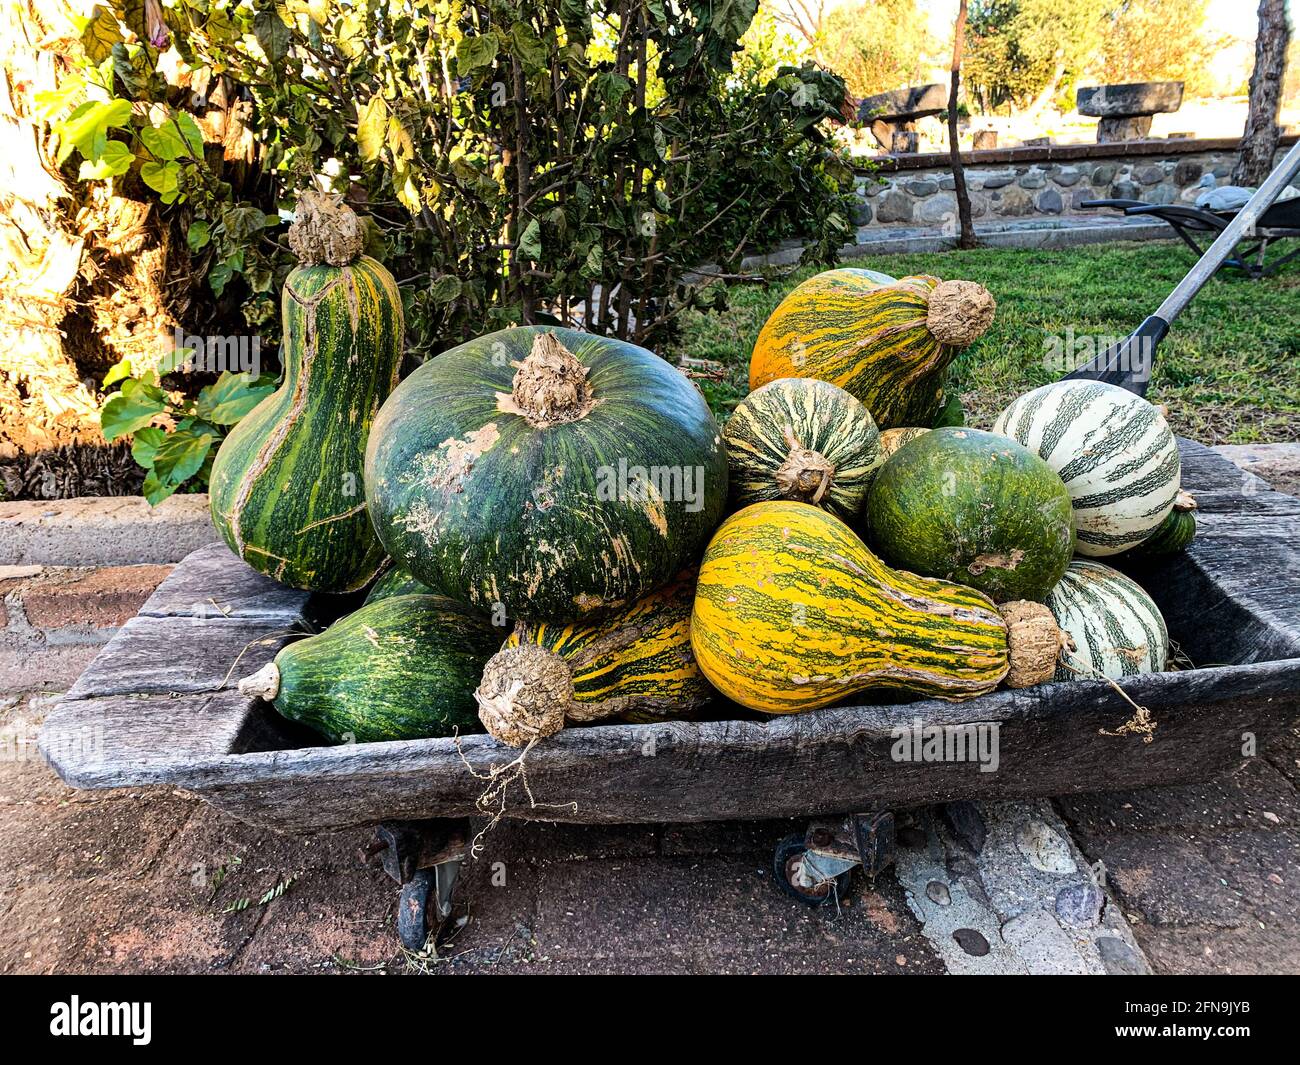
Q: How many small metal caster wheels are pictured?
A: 2